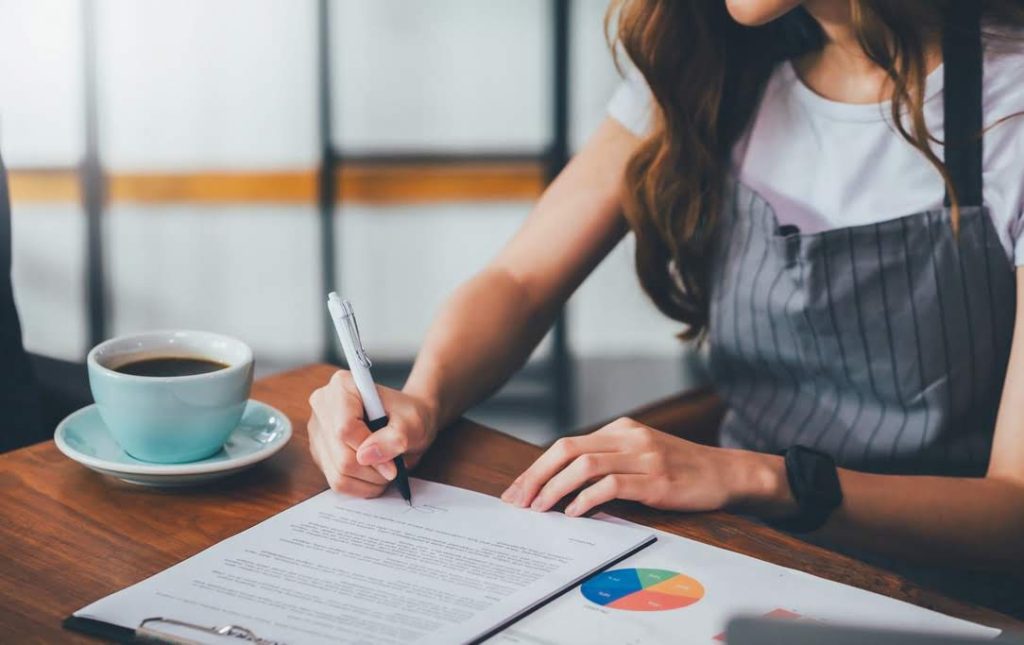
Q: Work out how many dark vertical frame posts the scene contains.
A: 3